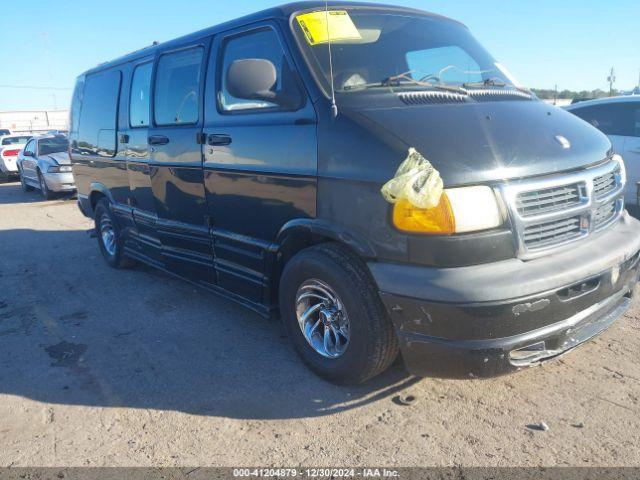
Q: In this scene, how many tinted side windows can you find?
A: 4